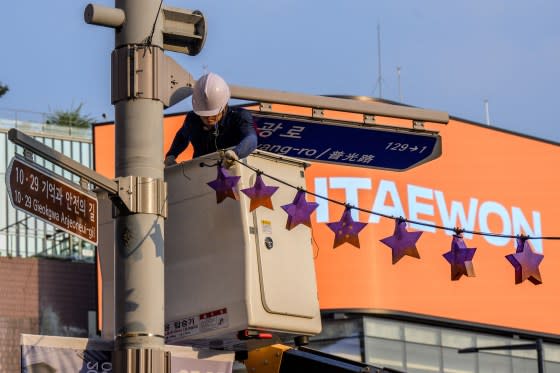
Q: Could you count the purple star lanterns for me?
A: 7